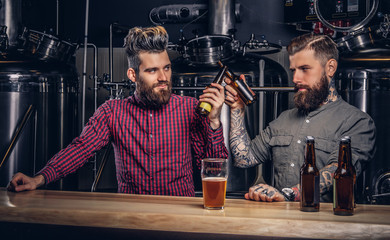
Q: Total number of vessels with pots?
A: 3